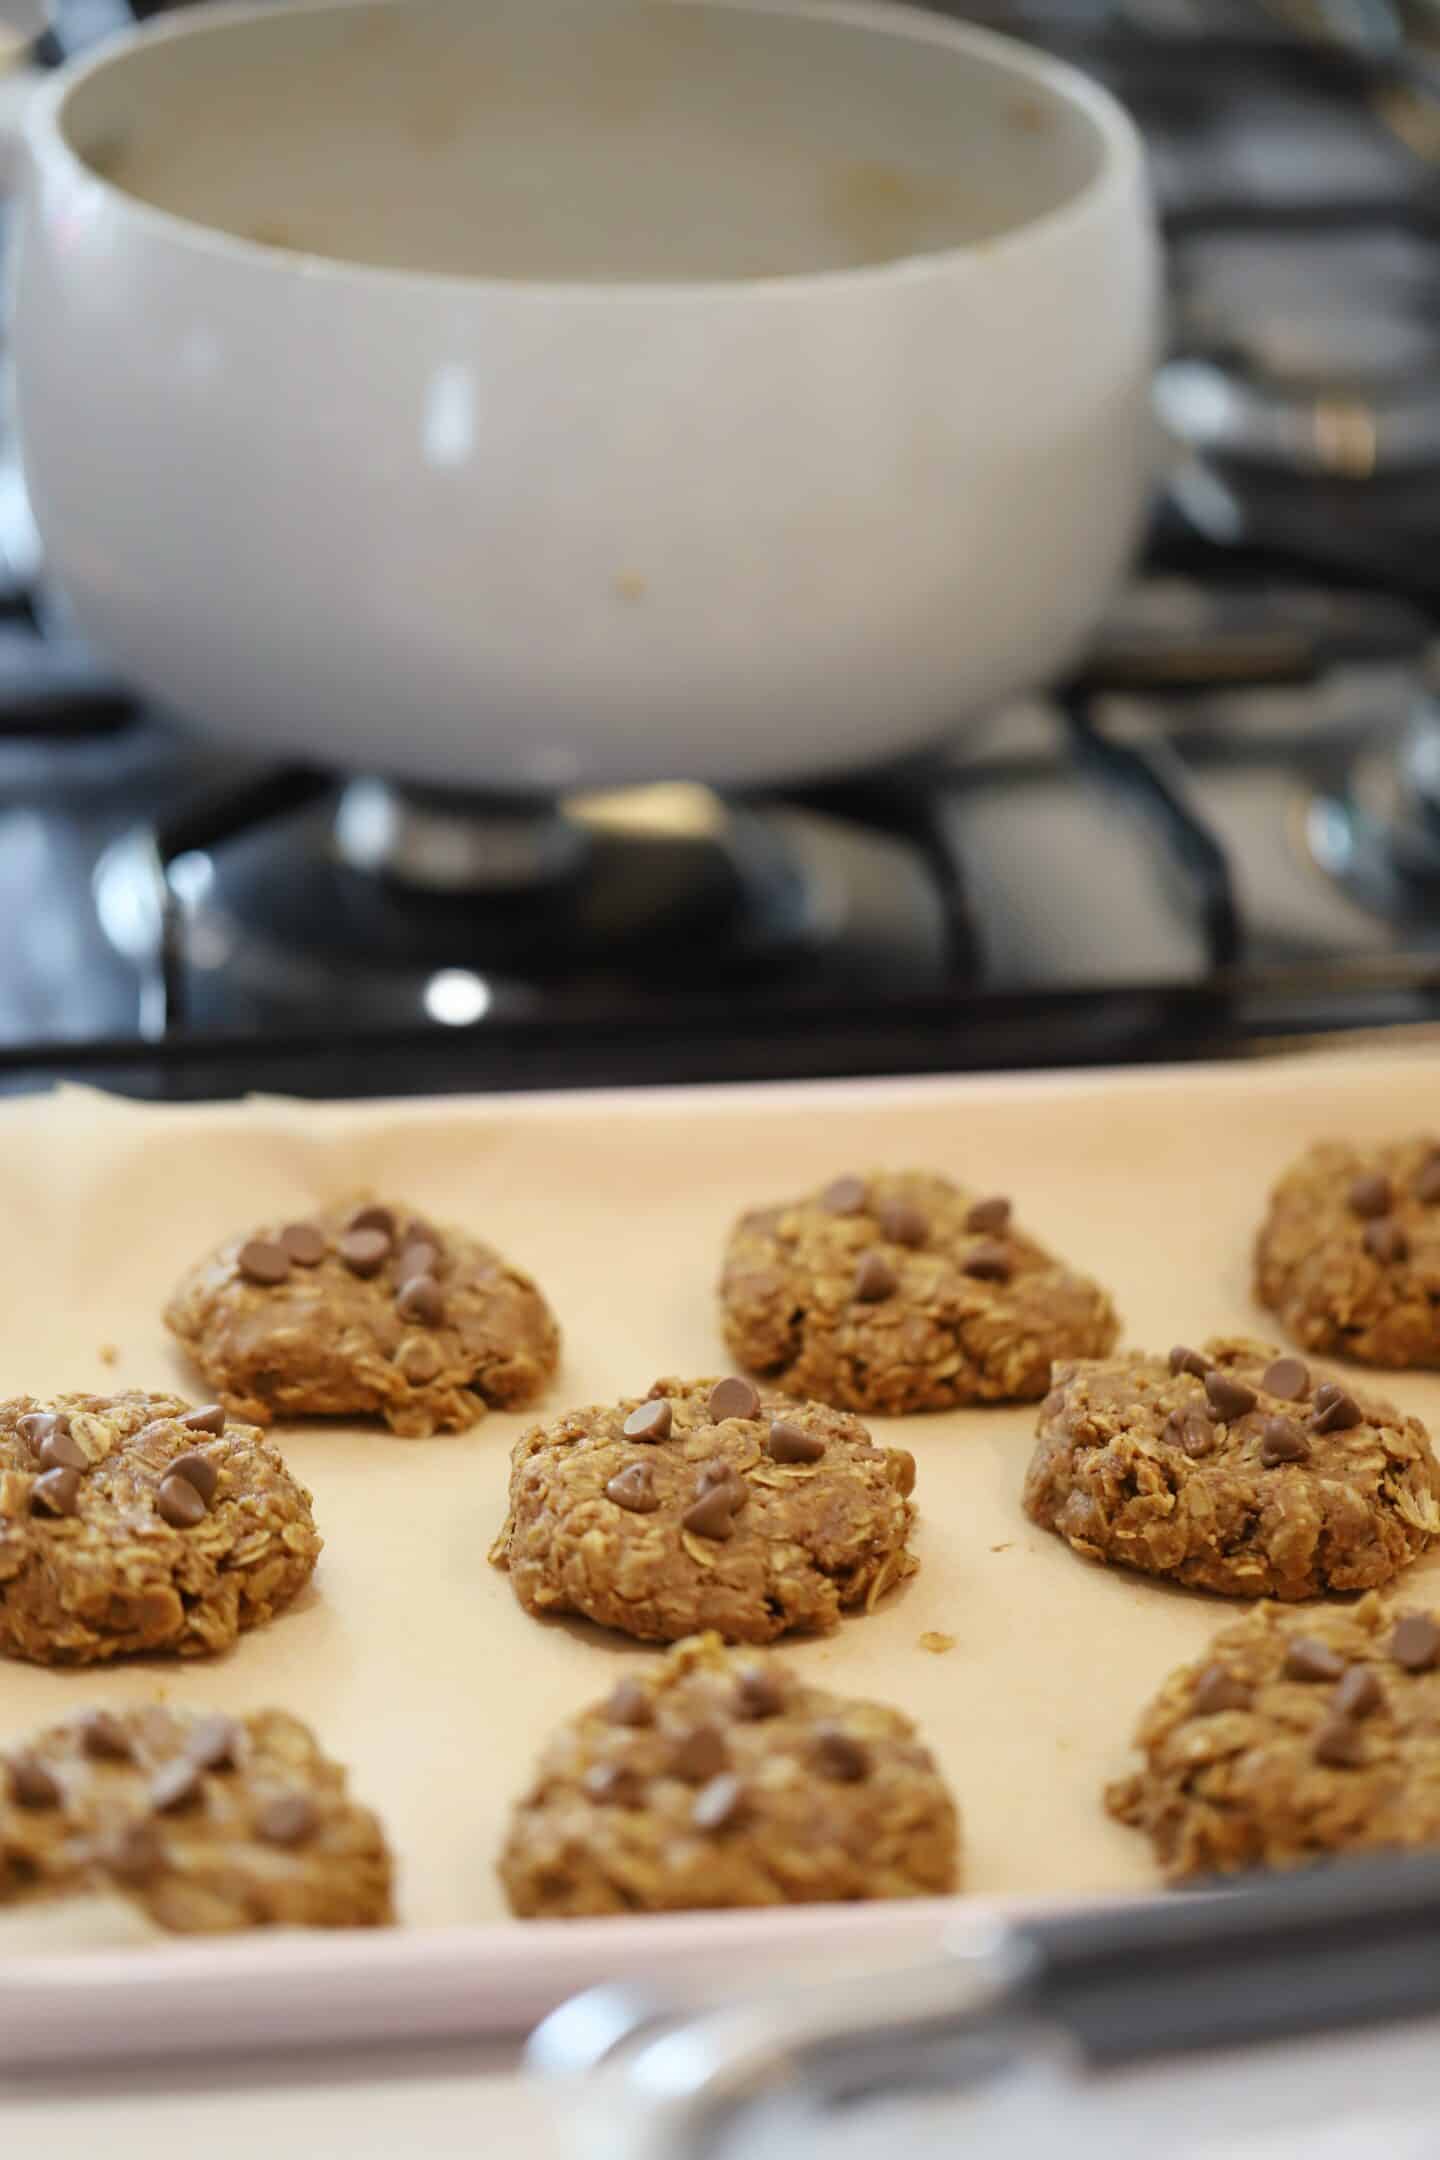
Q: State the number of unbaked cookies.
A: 9